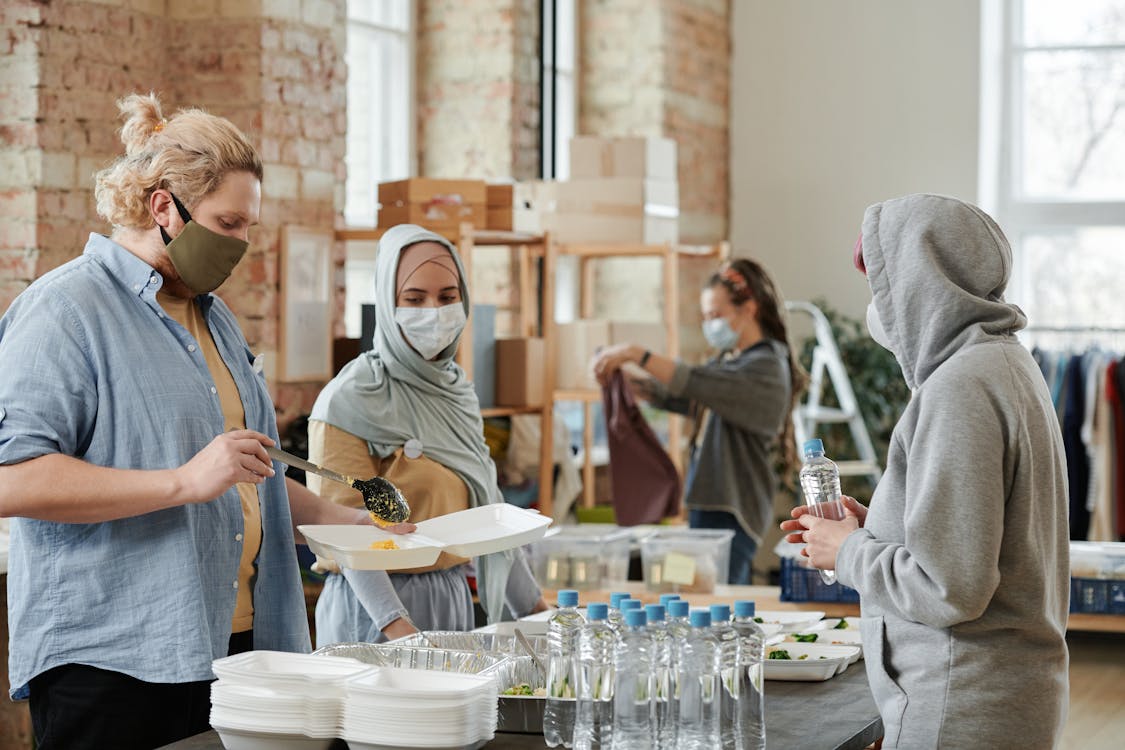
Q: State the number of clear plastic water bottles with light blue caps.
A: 12